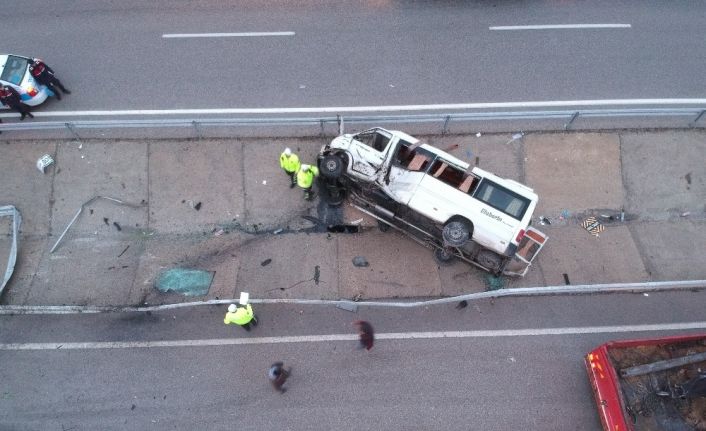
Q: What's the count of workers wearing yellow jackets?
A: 3